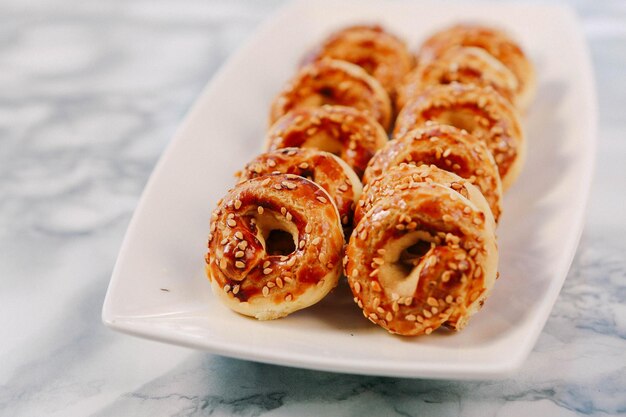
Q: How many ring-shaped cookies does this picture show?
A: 11